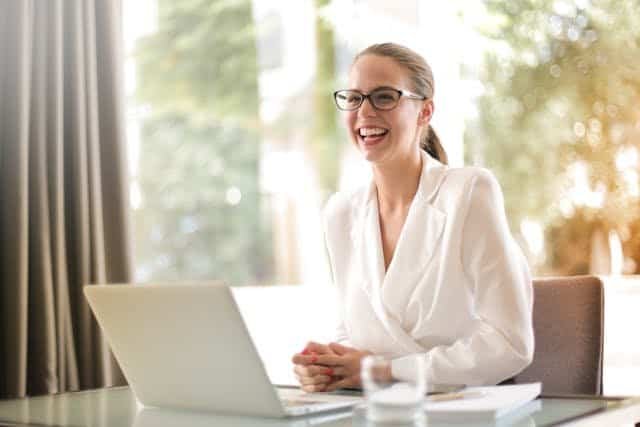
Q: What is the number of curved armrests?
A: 0